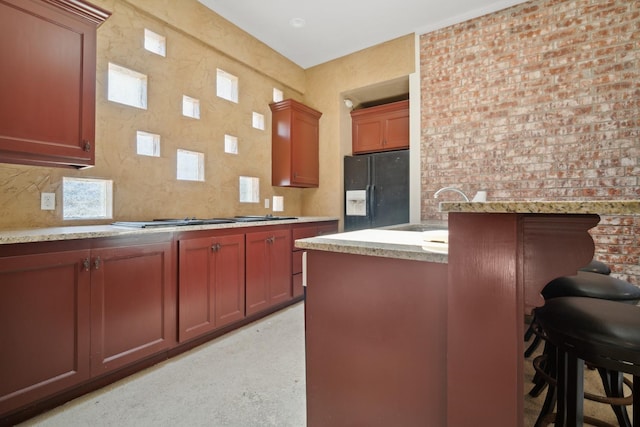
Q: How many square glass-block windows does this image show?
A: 12